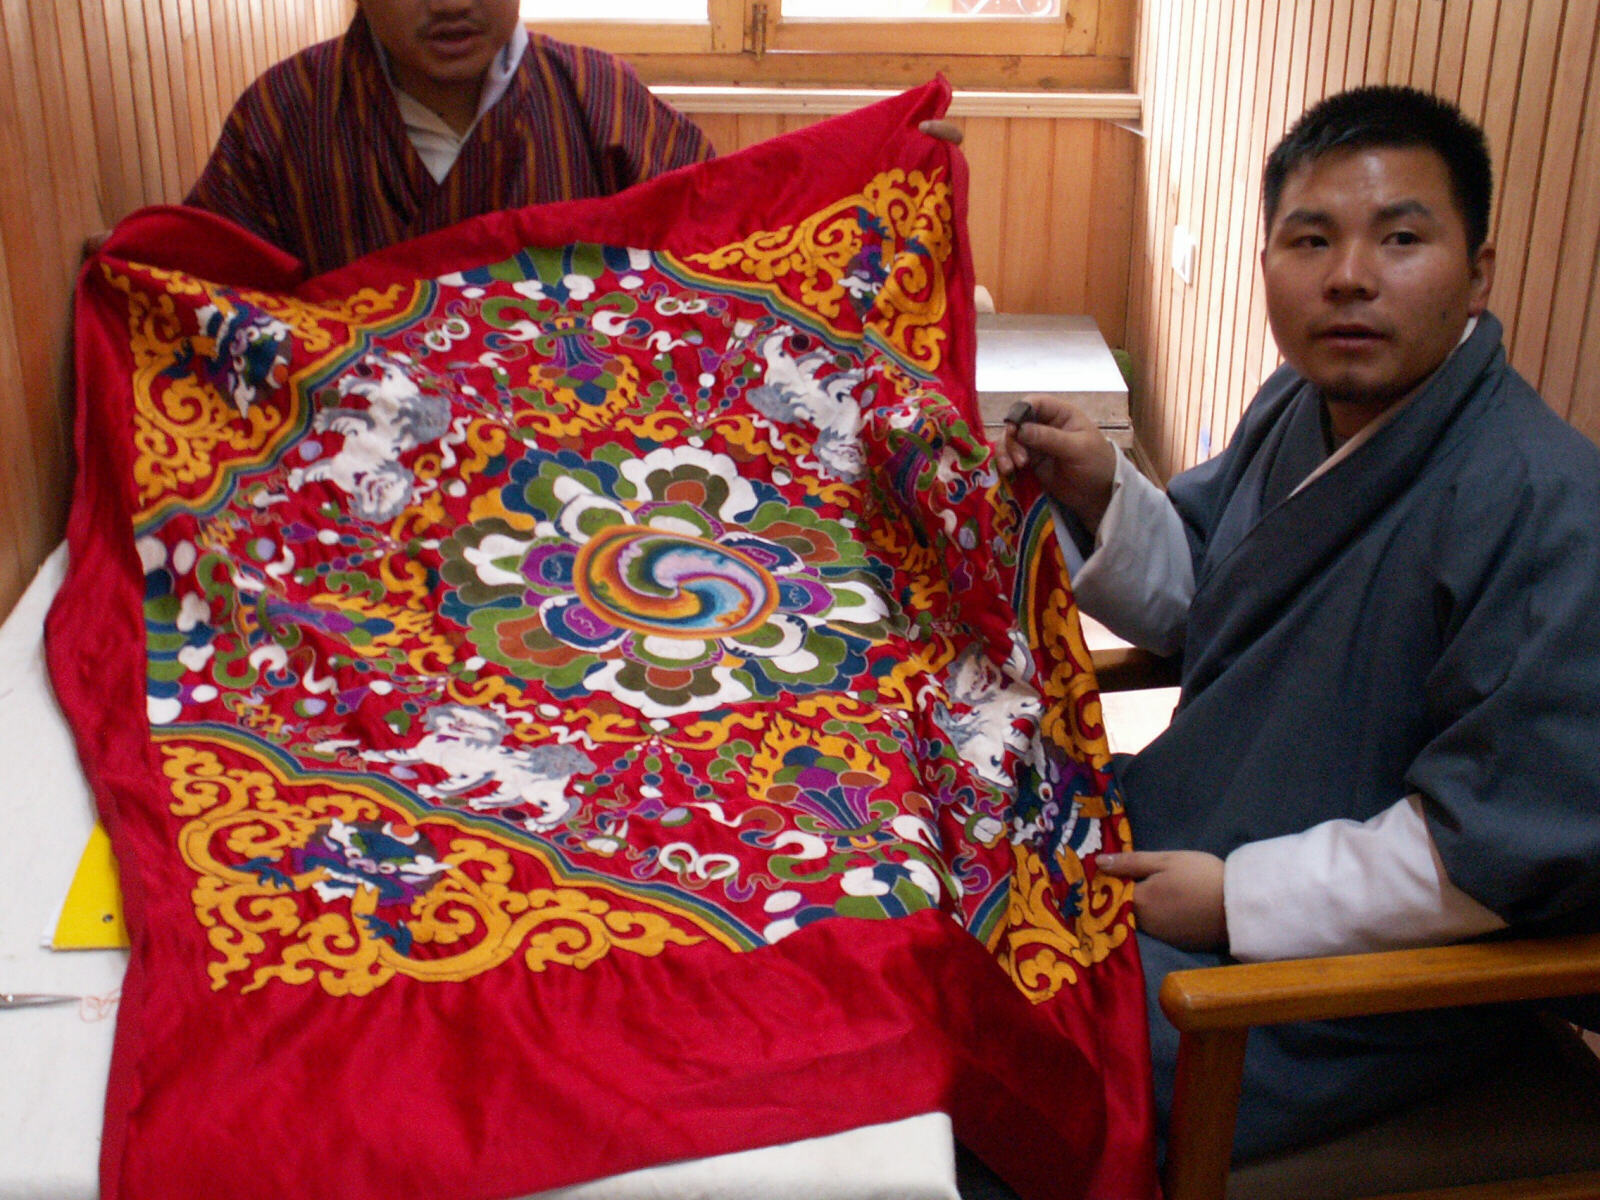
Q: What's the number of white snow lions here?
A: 4